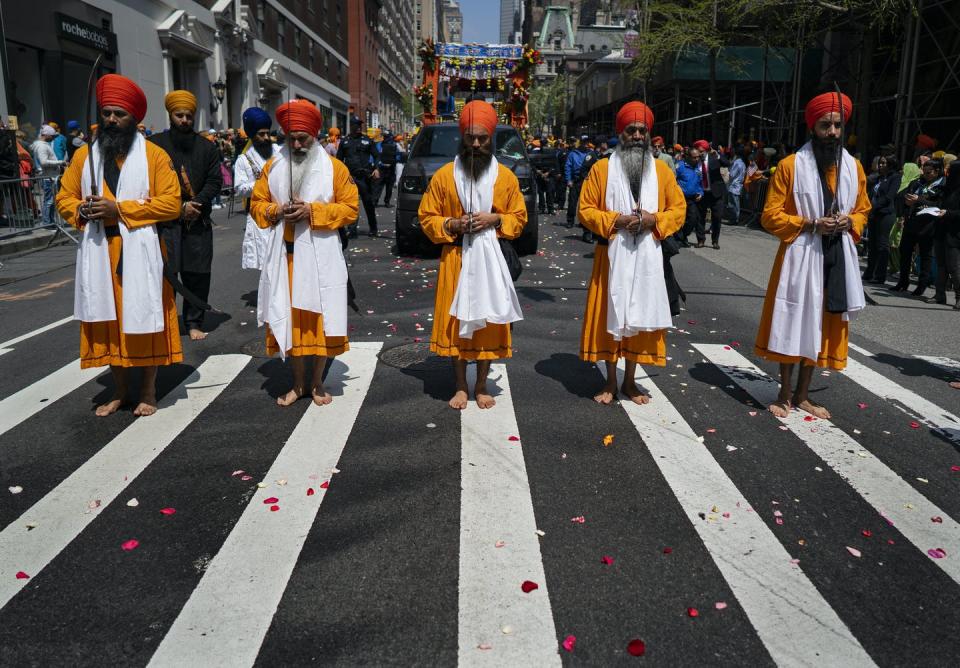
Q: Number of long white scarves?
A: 5